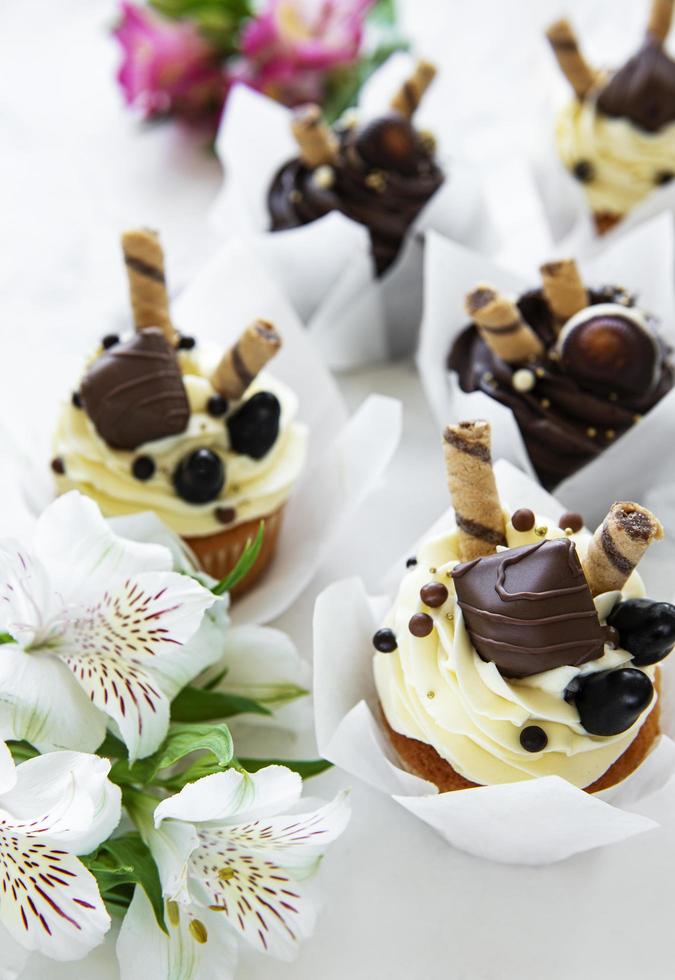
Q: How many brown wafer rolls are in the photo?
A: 10